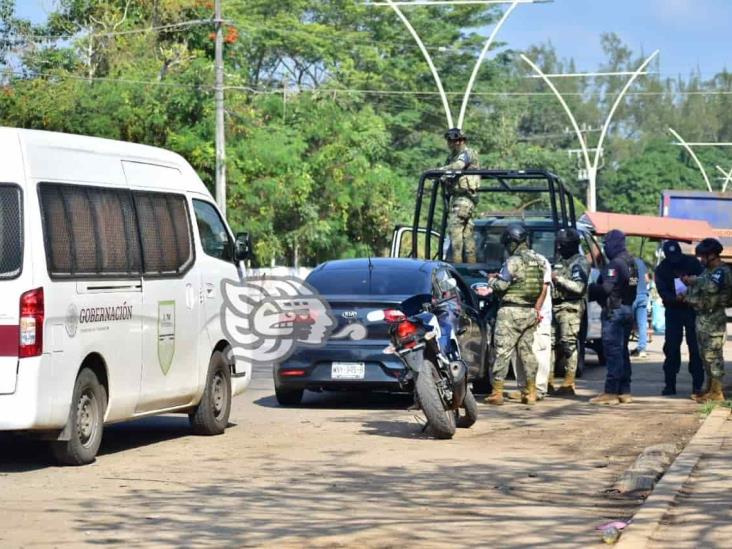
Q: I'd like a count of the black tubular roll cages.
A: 1